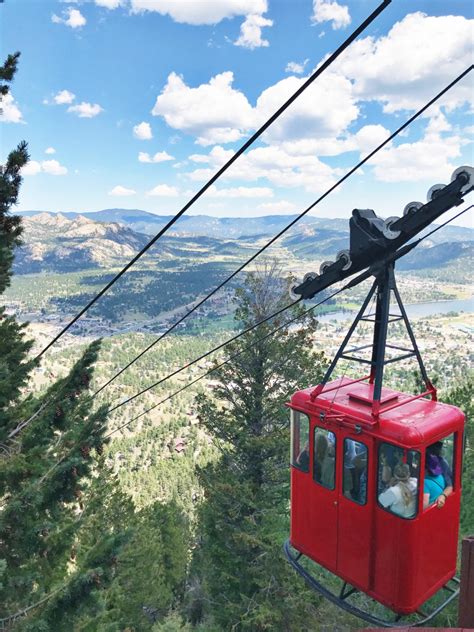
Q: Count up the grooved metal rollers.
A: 8